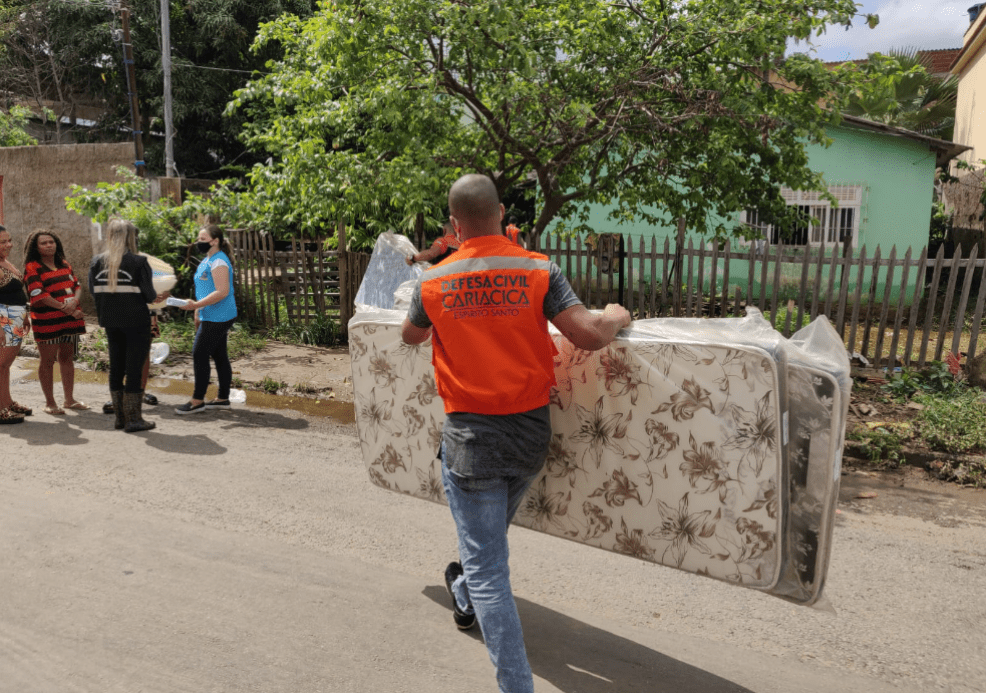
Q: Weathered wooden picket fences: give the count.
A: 1